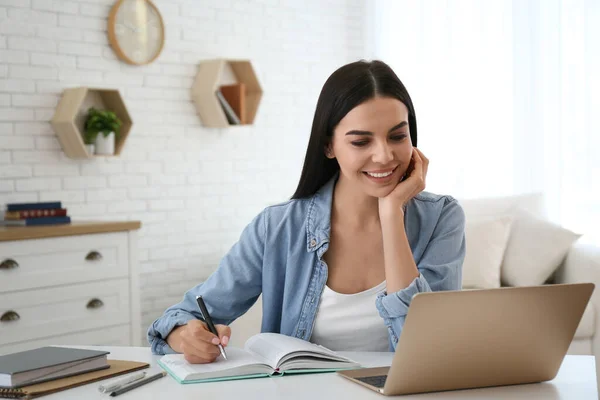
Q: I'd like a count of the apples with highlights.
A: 0